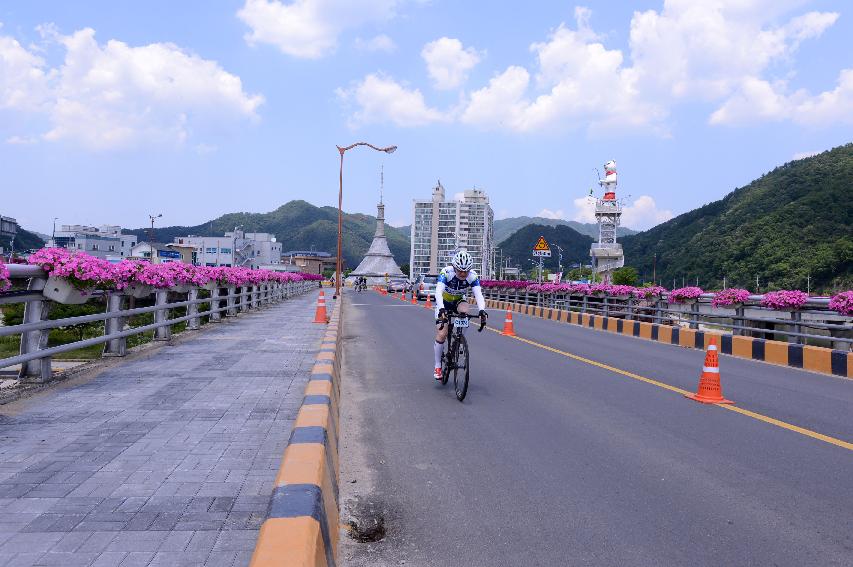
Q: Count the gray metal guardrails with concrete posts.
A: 2